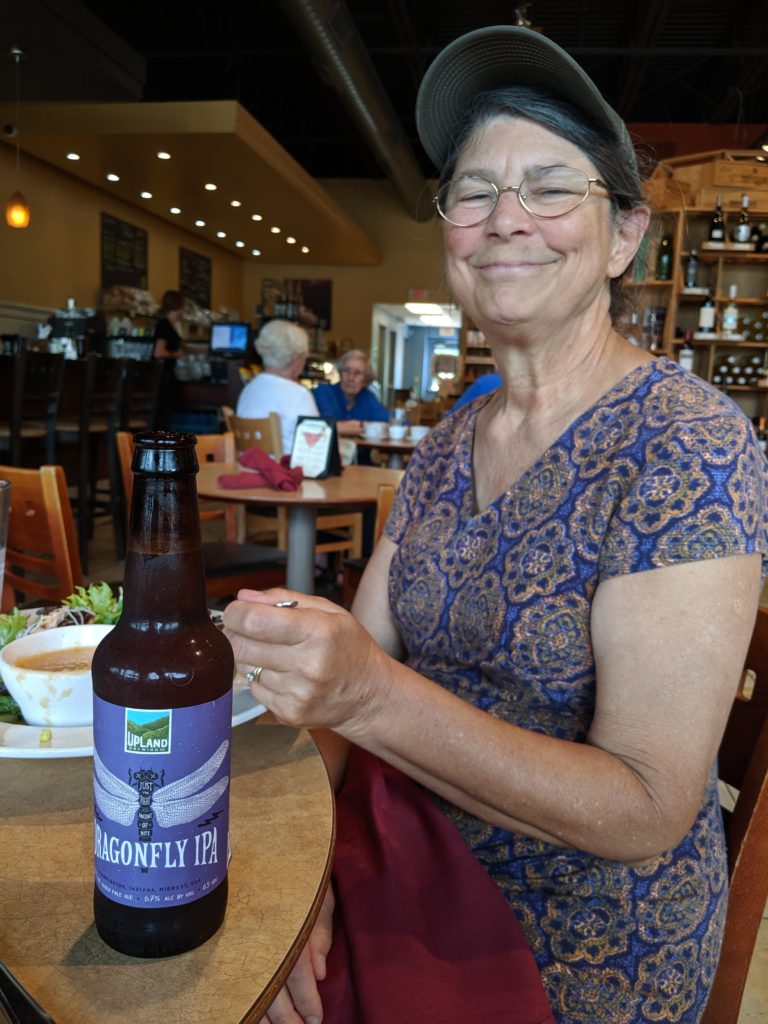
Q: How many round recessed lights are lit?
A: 15